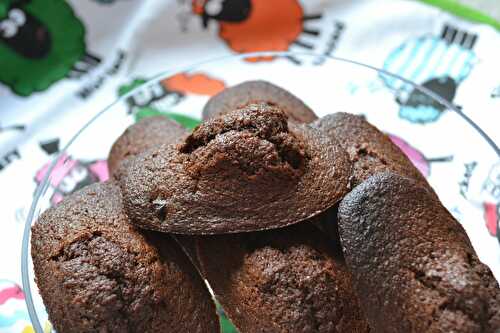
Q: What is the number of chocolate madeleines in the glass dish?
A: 7